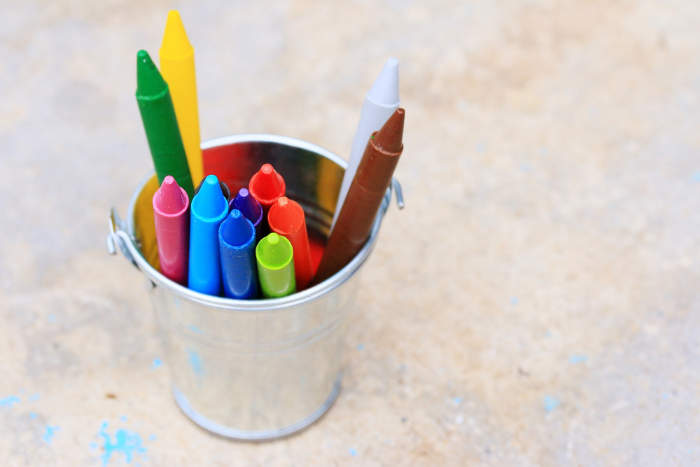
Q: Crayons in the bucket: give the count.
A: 12